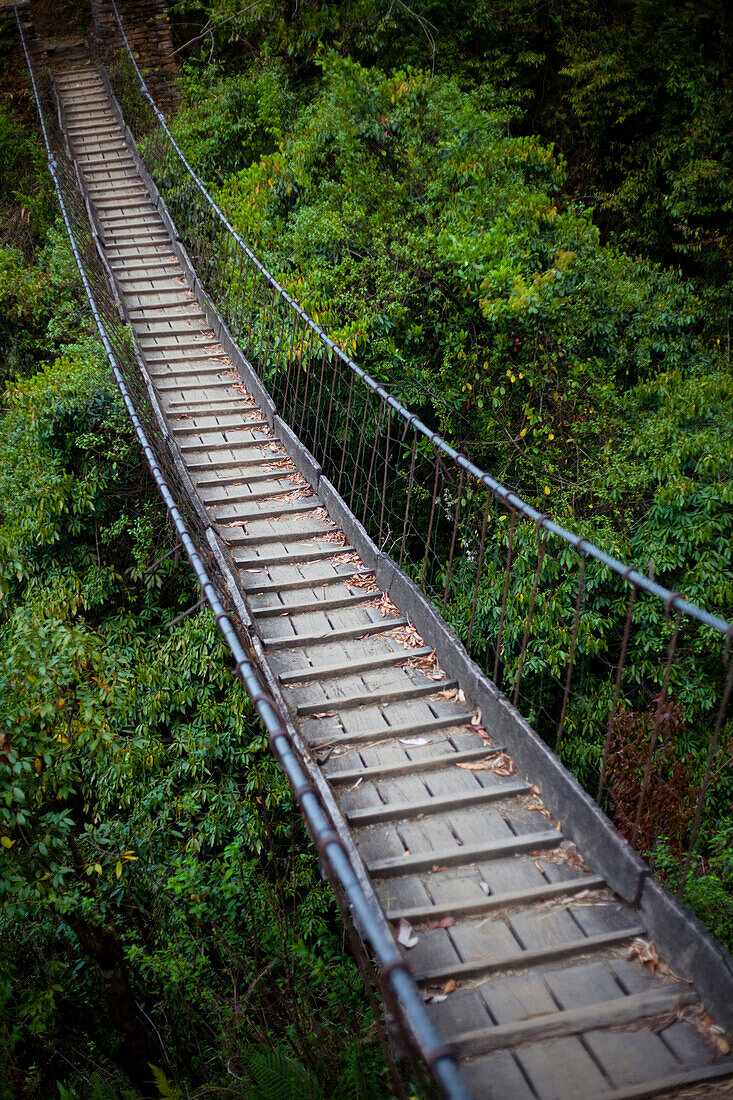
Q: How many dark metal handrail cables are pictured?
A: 2